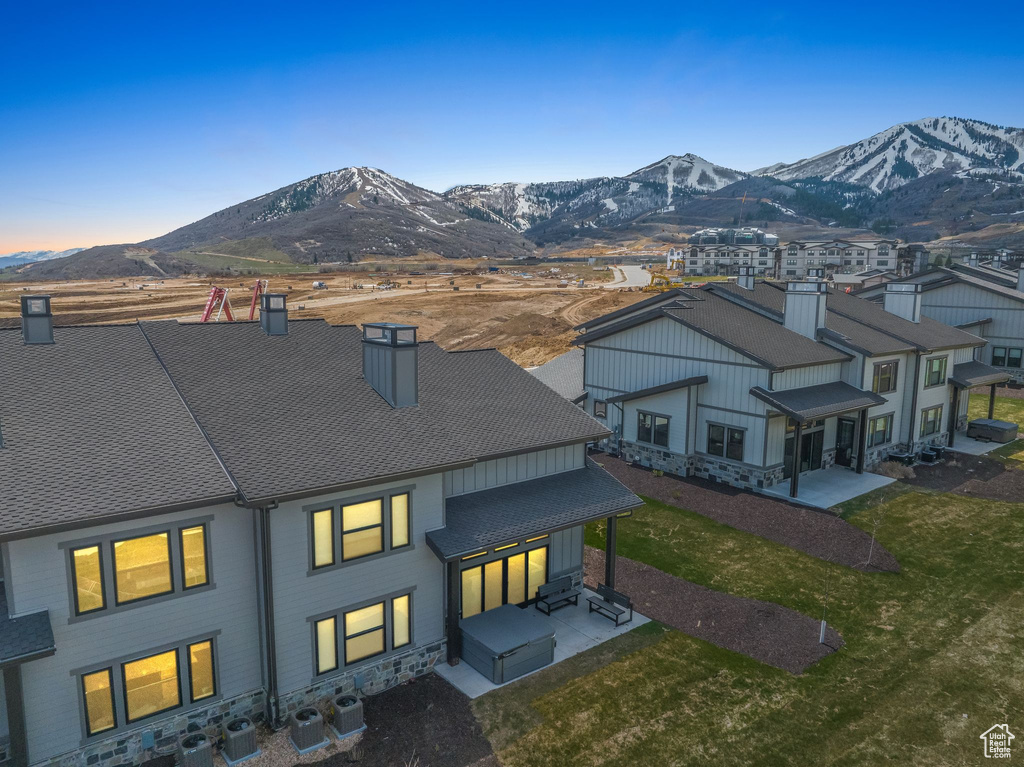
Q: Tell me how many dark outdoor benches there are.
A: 2